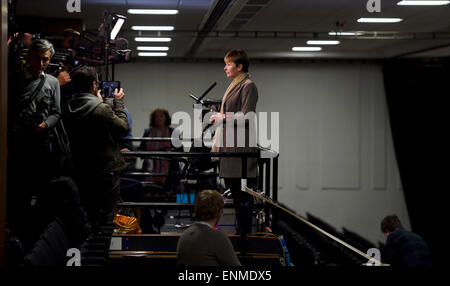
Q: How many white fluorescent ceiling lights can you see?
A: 10